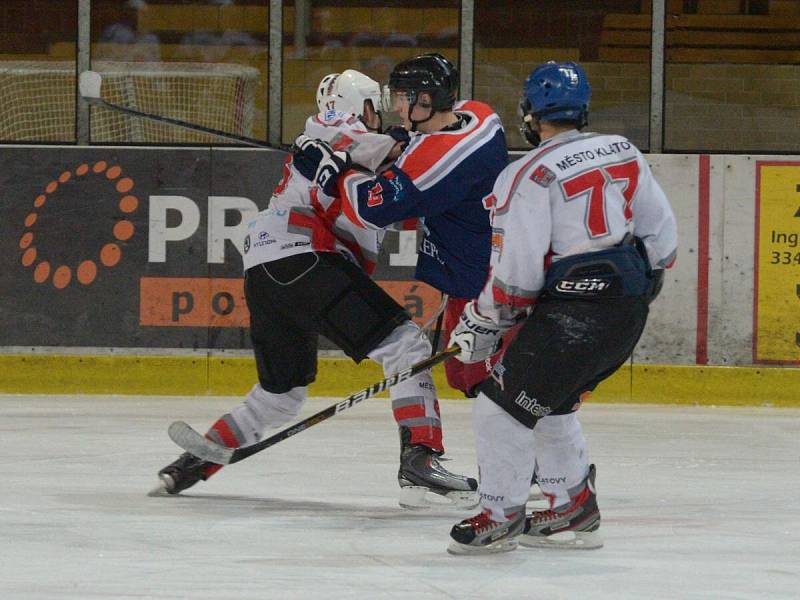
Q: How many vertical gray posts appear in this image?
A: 4